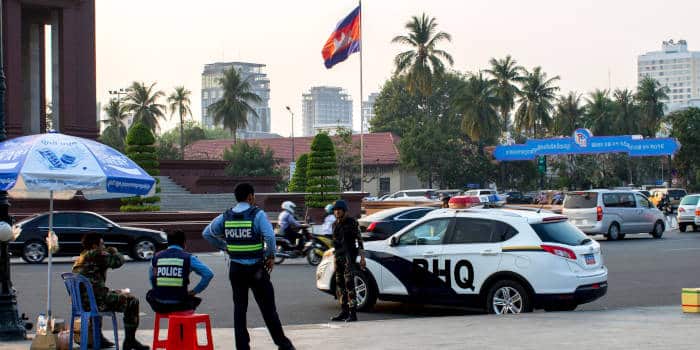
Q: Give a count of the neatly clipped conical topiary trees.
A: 3